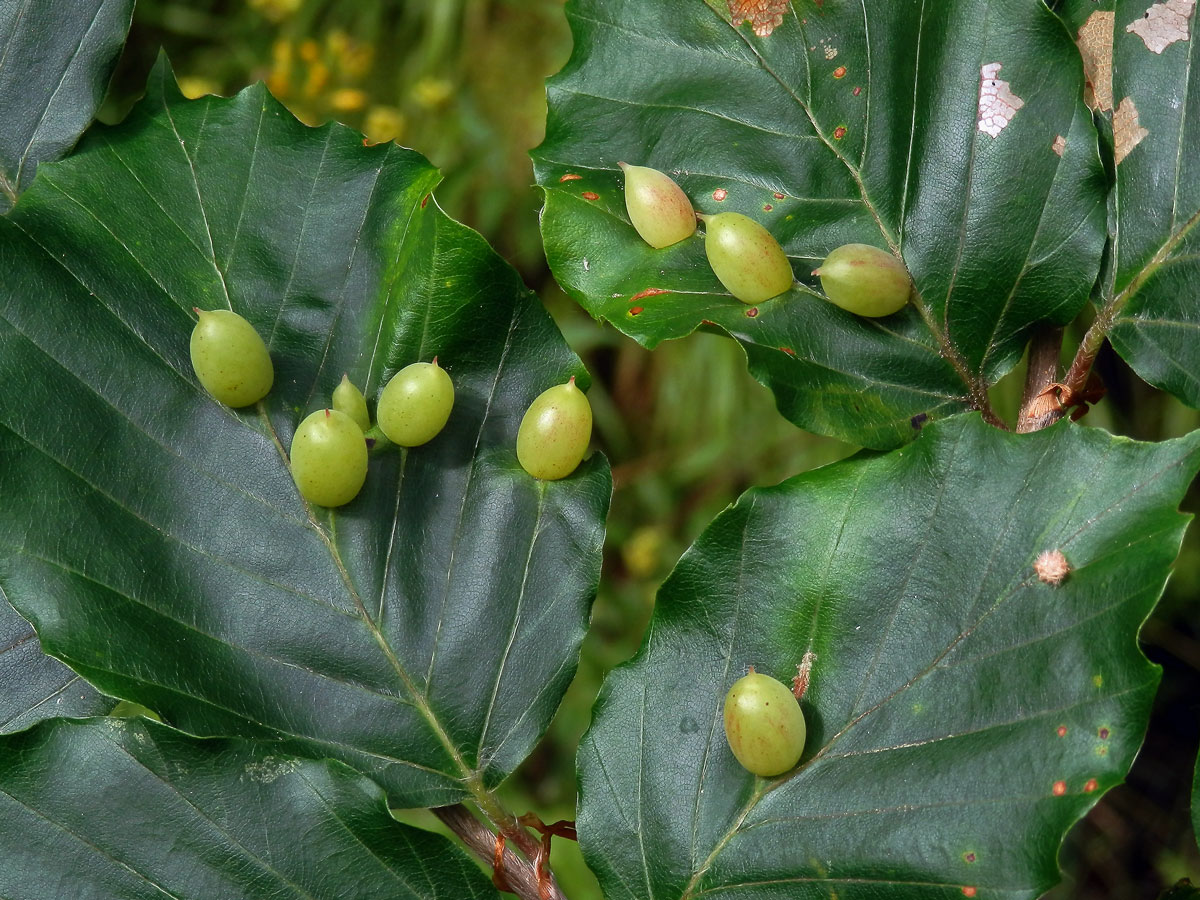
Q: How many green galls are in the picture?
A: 9